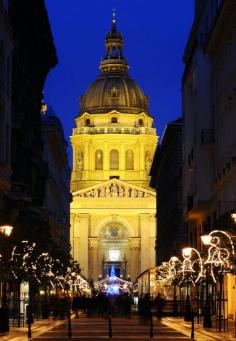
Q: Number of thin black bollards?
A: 5